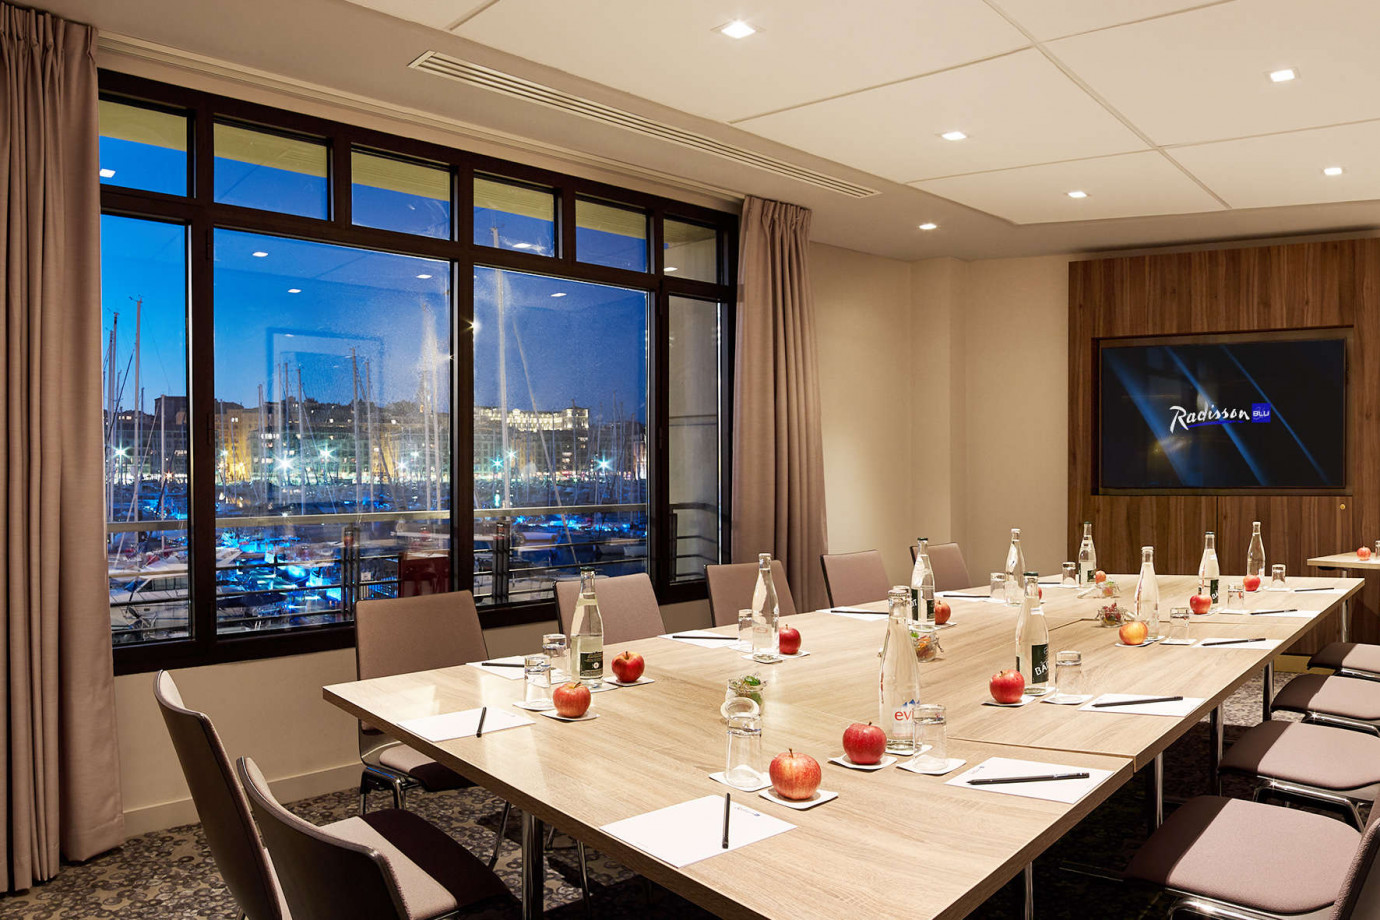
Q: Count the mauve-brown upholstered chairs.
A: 11